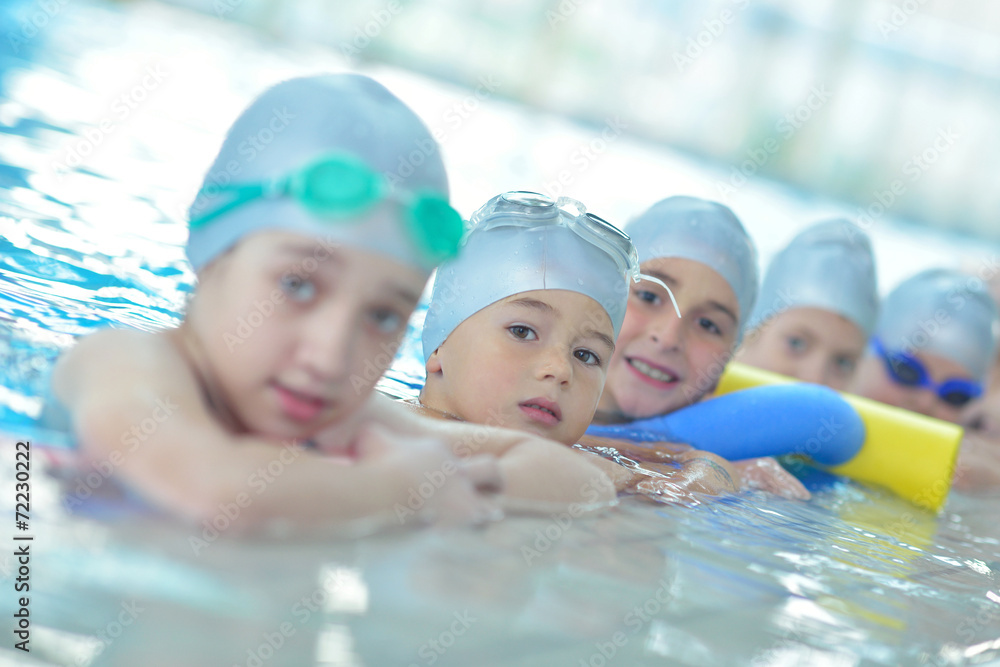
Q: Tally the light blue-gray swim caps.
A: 5